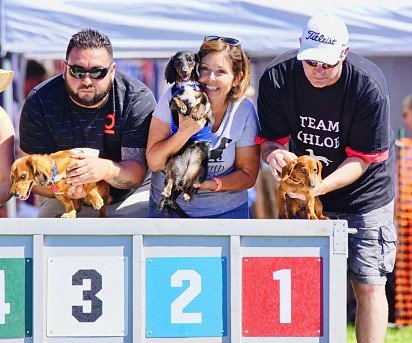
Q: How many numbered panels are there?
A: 4